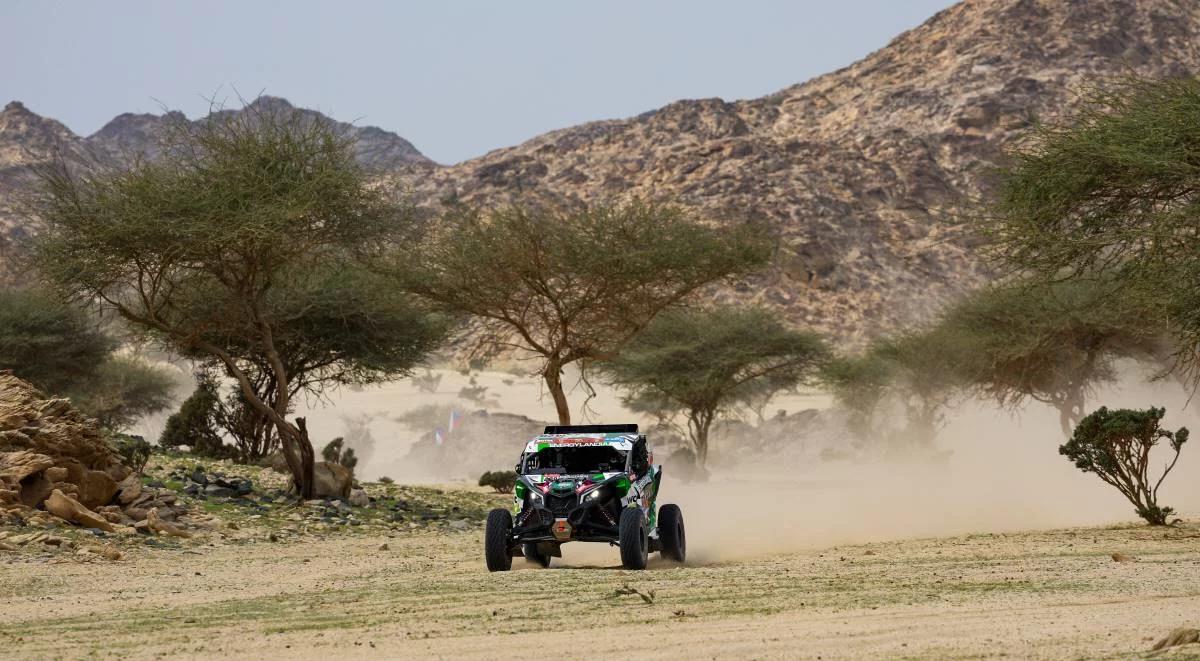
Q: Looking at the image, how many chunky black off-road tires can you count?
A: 4